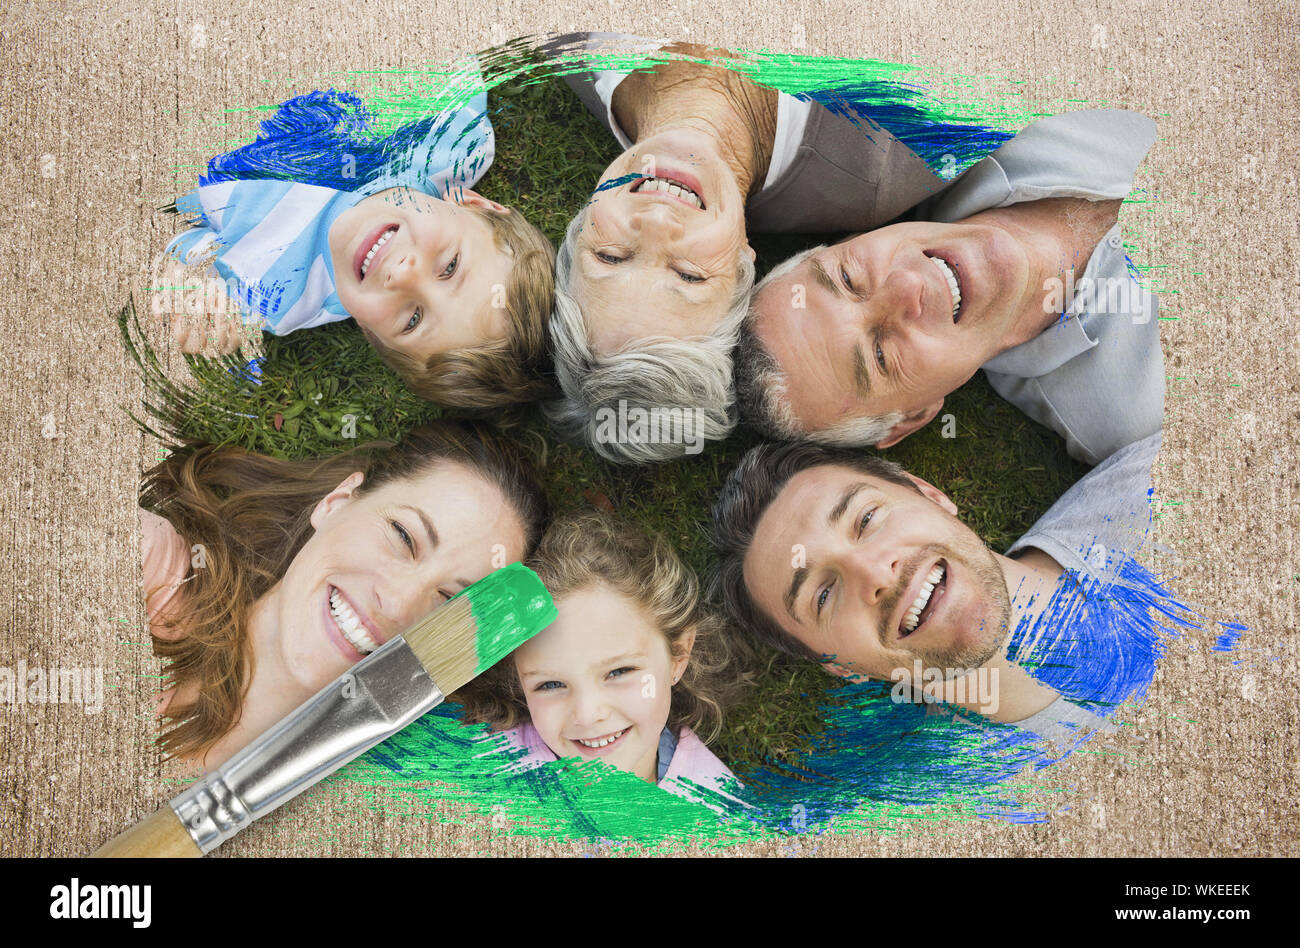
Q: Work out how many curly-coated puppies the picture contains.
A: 0